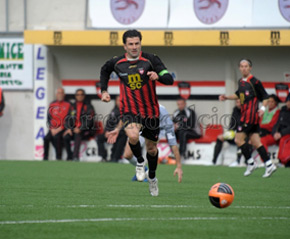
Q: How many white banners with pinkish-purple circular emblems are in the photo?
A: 3